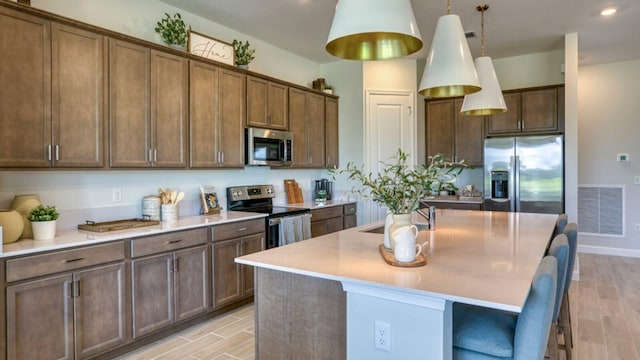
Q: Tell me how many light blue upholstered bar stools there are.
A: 4